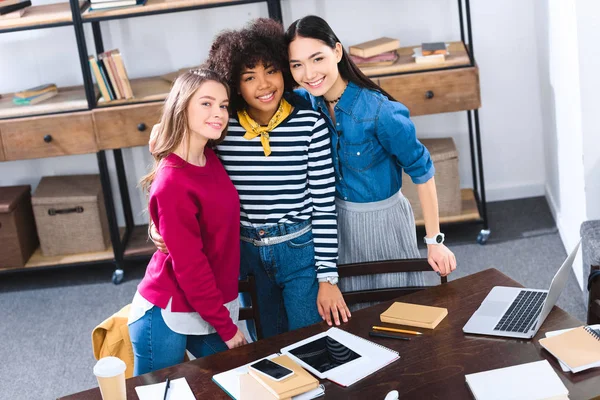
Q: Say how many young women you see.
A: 3